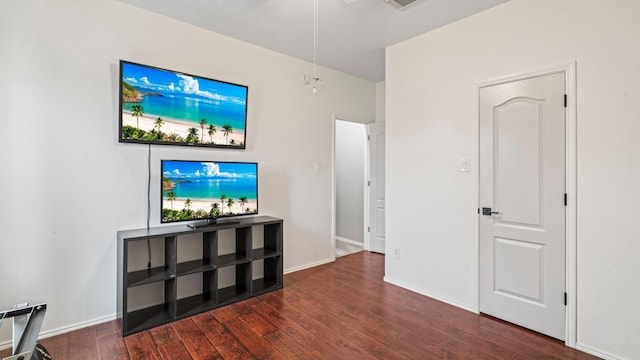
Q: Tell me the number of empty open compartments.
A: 8